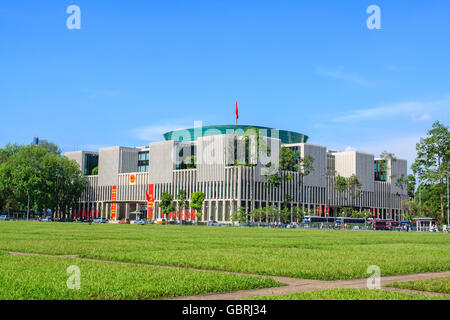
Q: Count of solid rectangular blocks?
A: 8